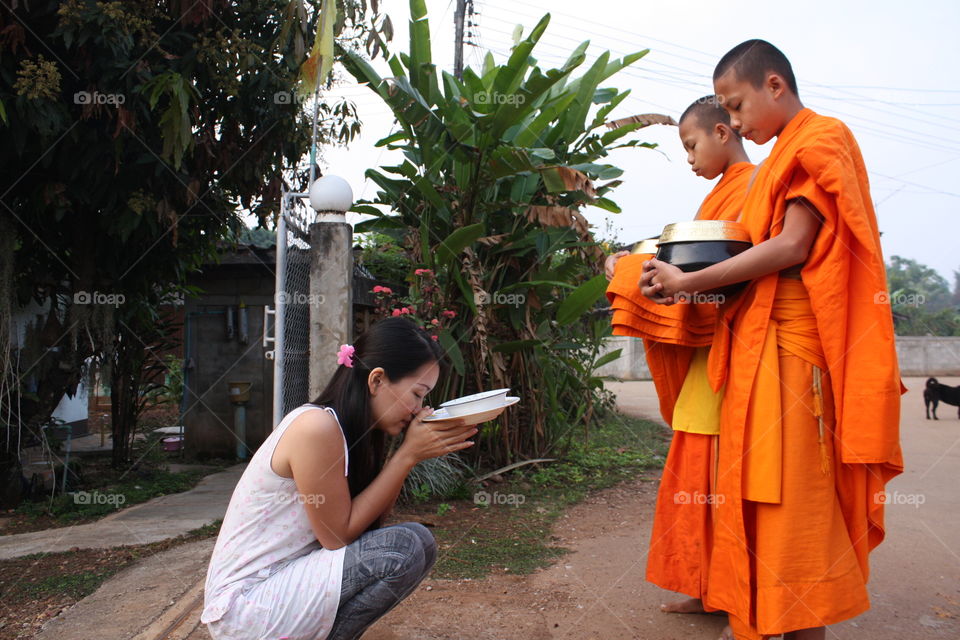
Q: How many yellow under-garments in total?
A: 1